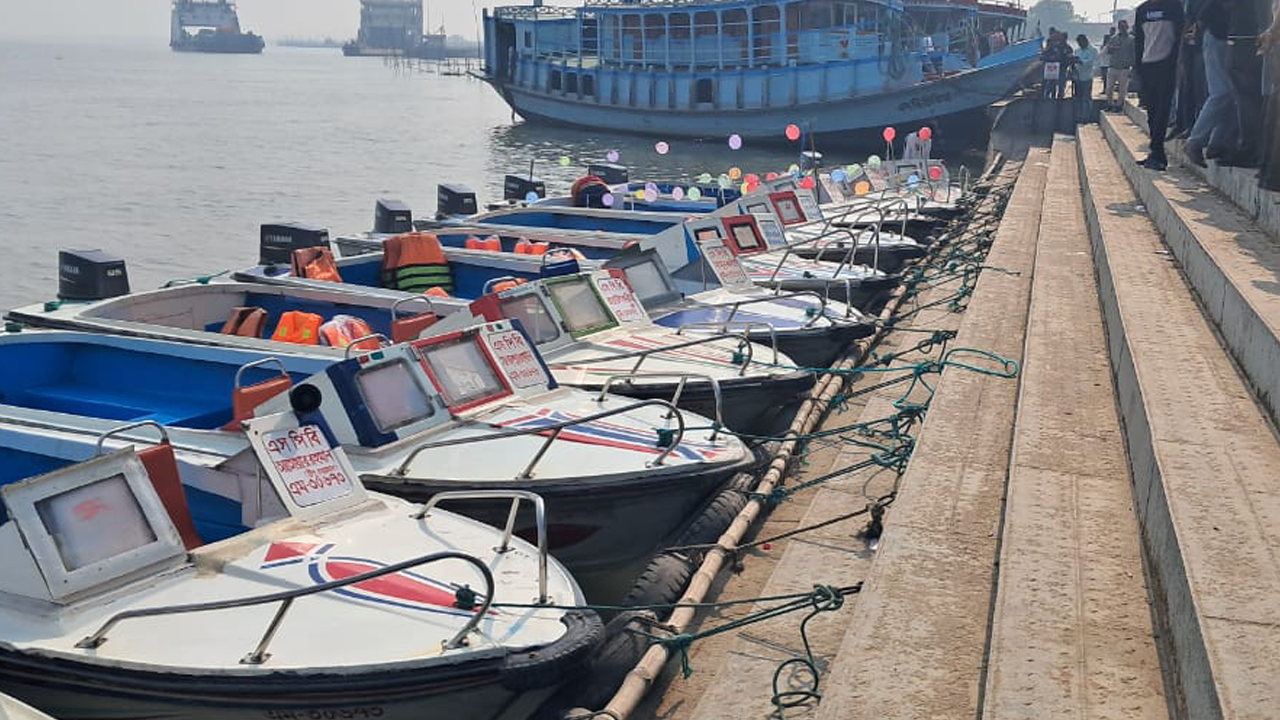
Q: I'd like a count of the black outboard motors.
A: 6